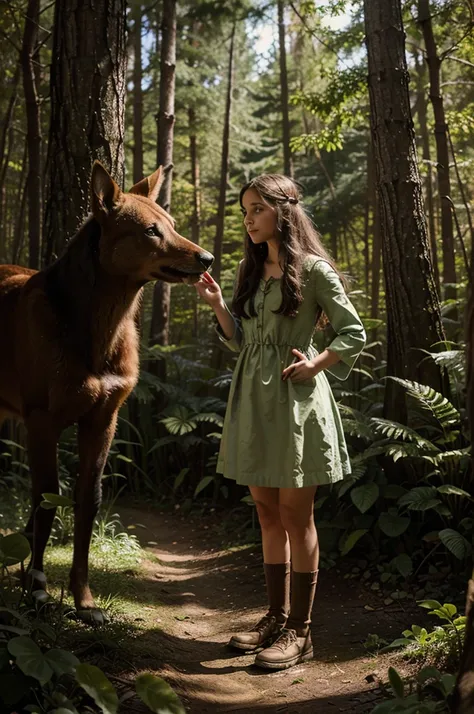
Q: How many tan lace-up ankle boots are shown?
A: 2